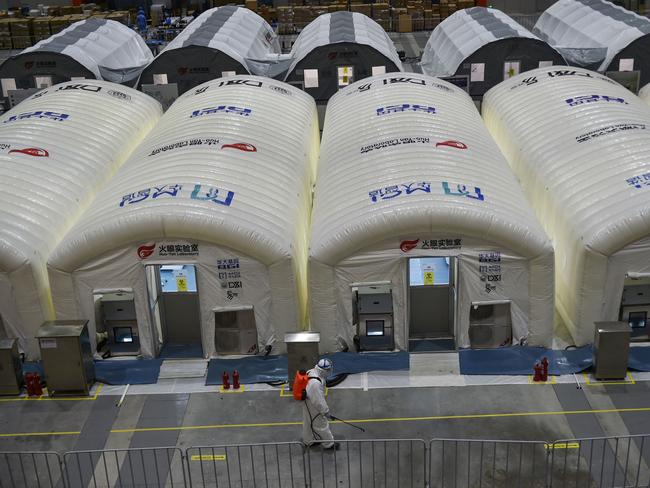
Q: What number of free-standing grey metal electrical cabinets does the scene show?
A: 4